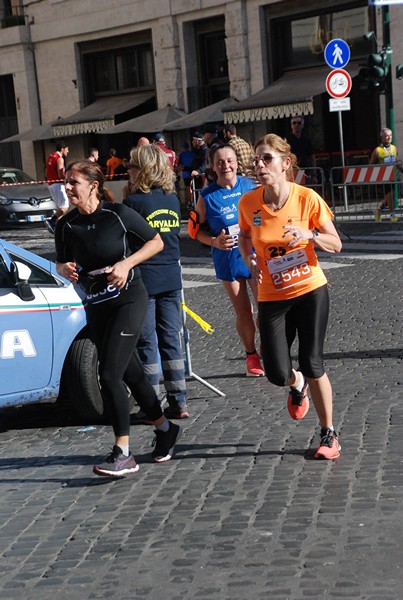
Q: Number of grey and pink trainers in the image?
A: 2